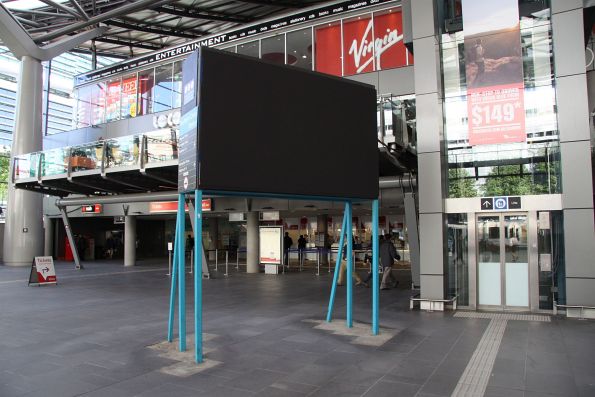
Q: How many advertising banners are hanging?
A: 1